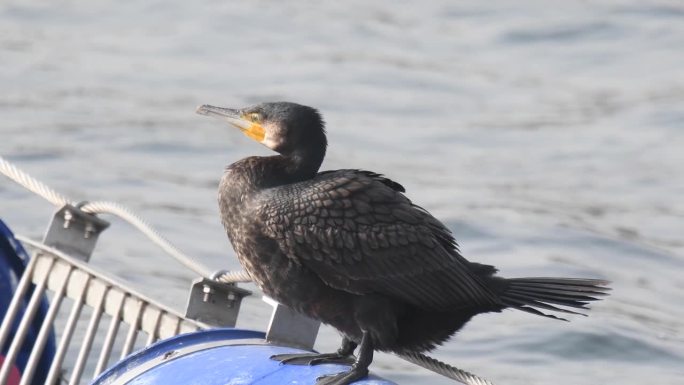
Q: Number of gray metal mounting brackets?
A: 3